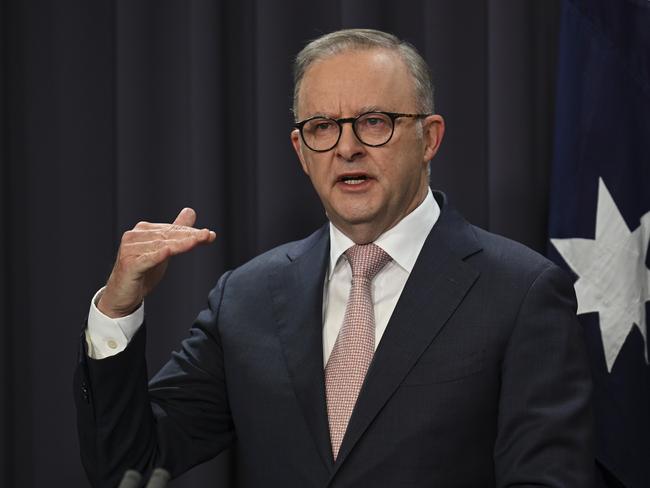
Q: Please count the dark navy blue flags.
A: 1